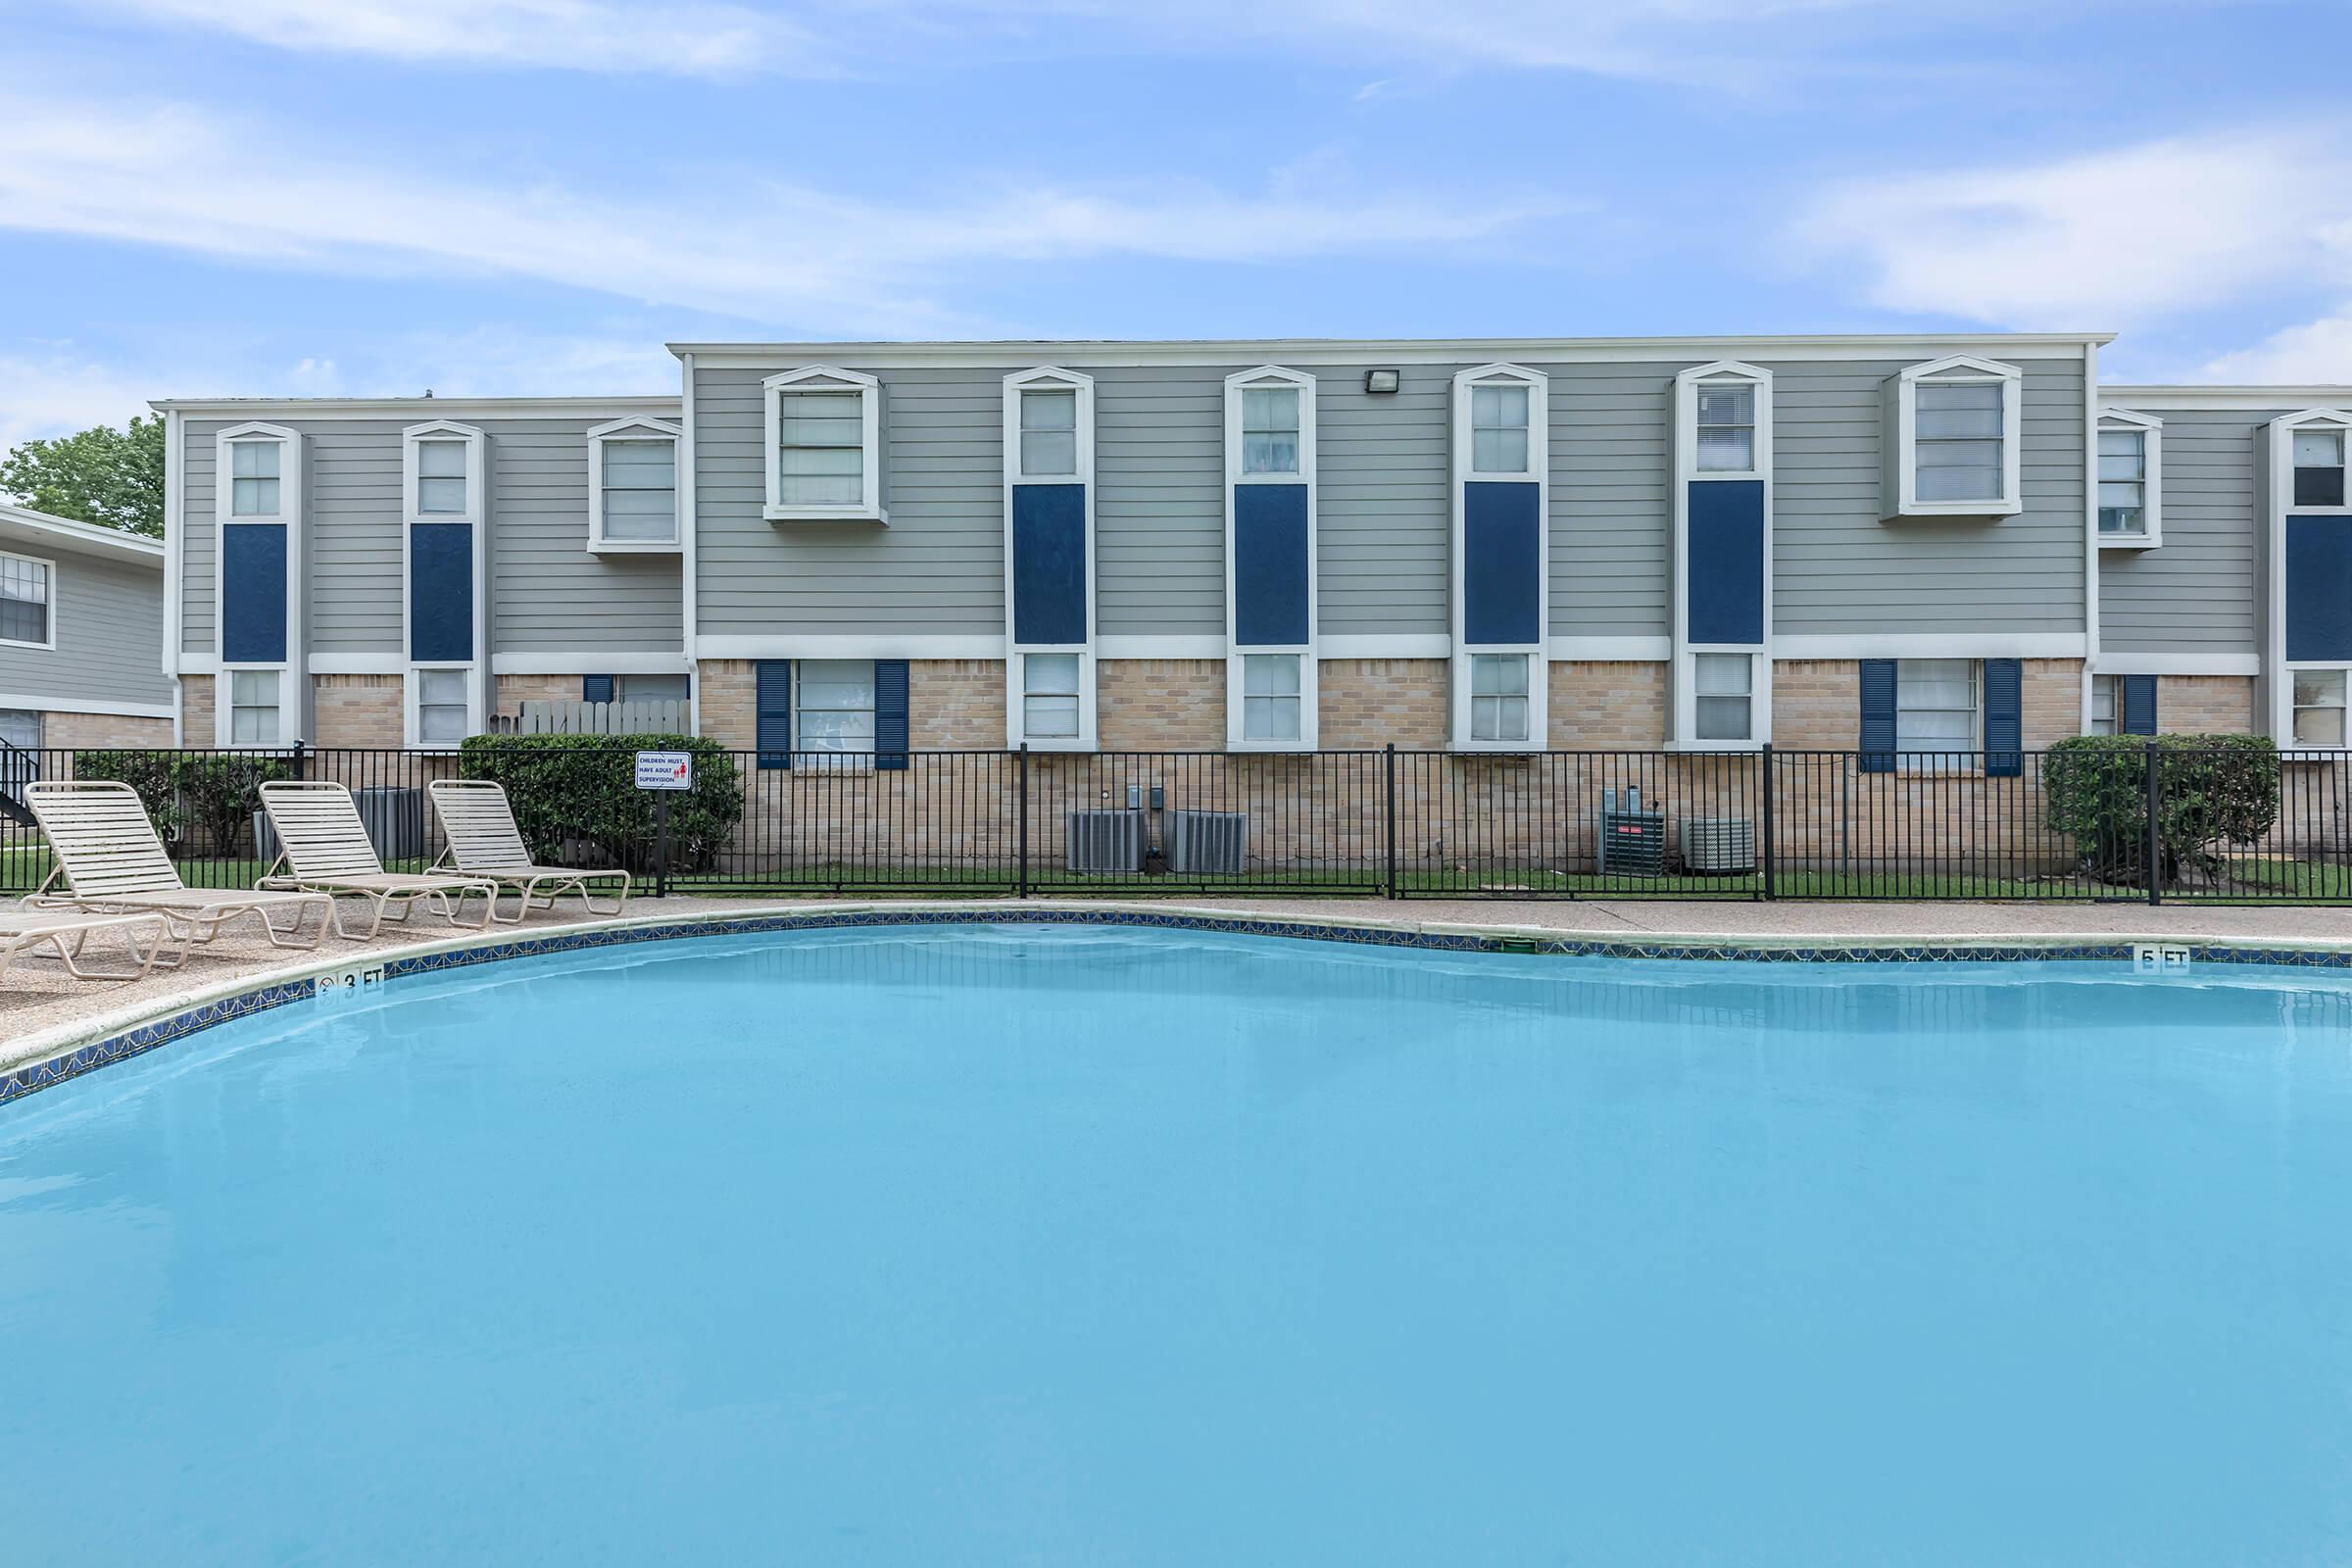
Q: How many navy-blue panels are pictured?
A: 7